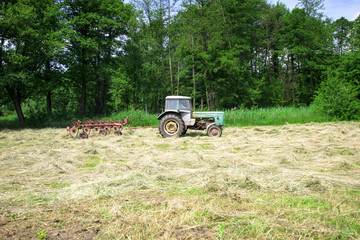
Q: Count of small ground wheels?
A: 3